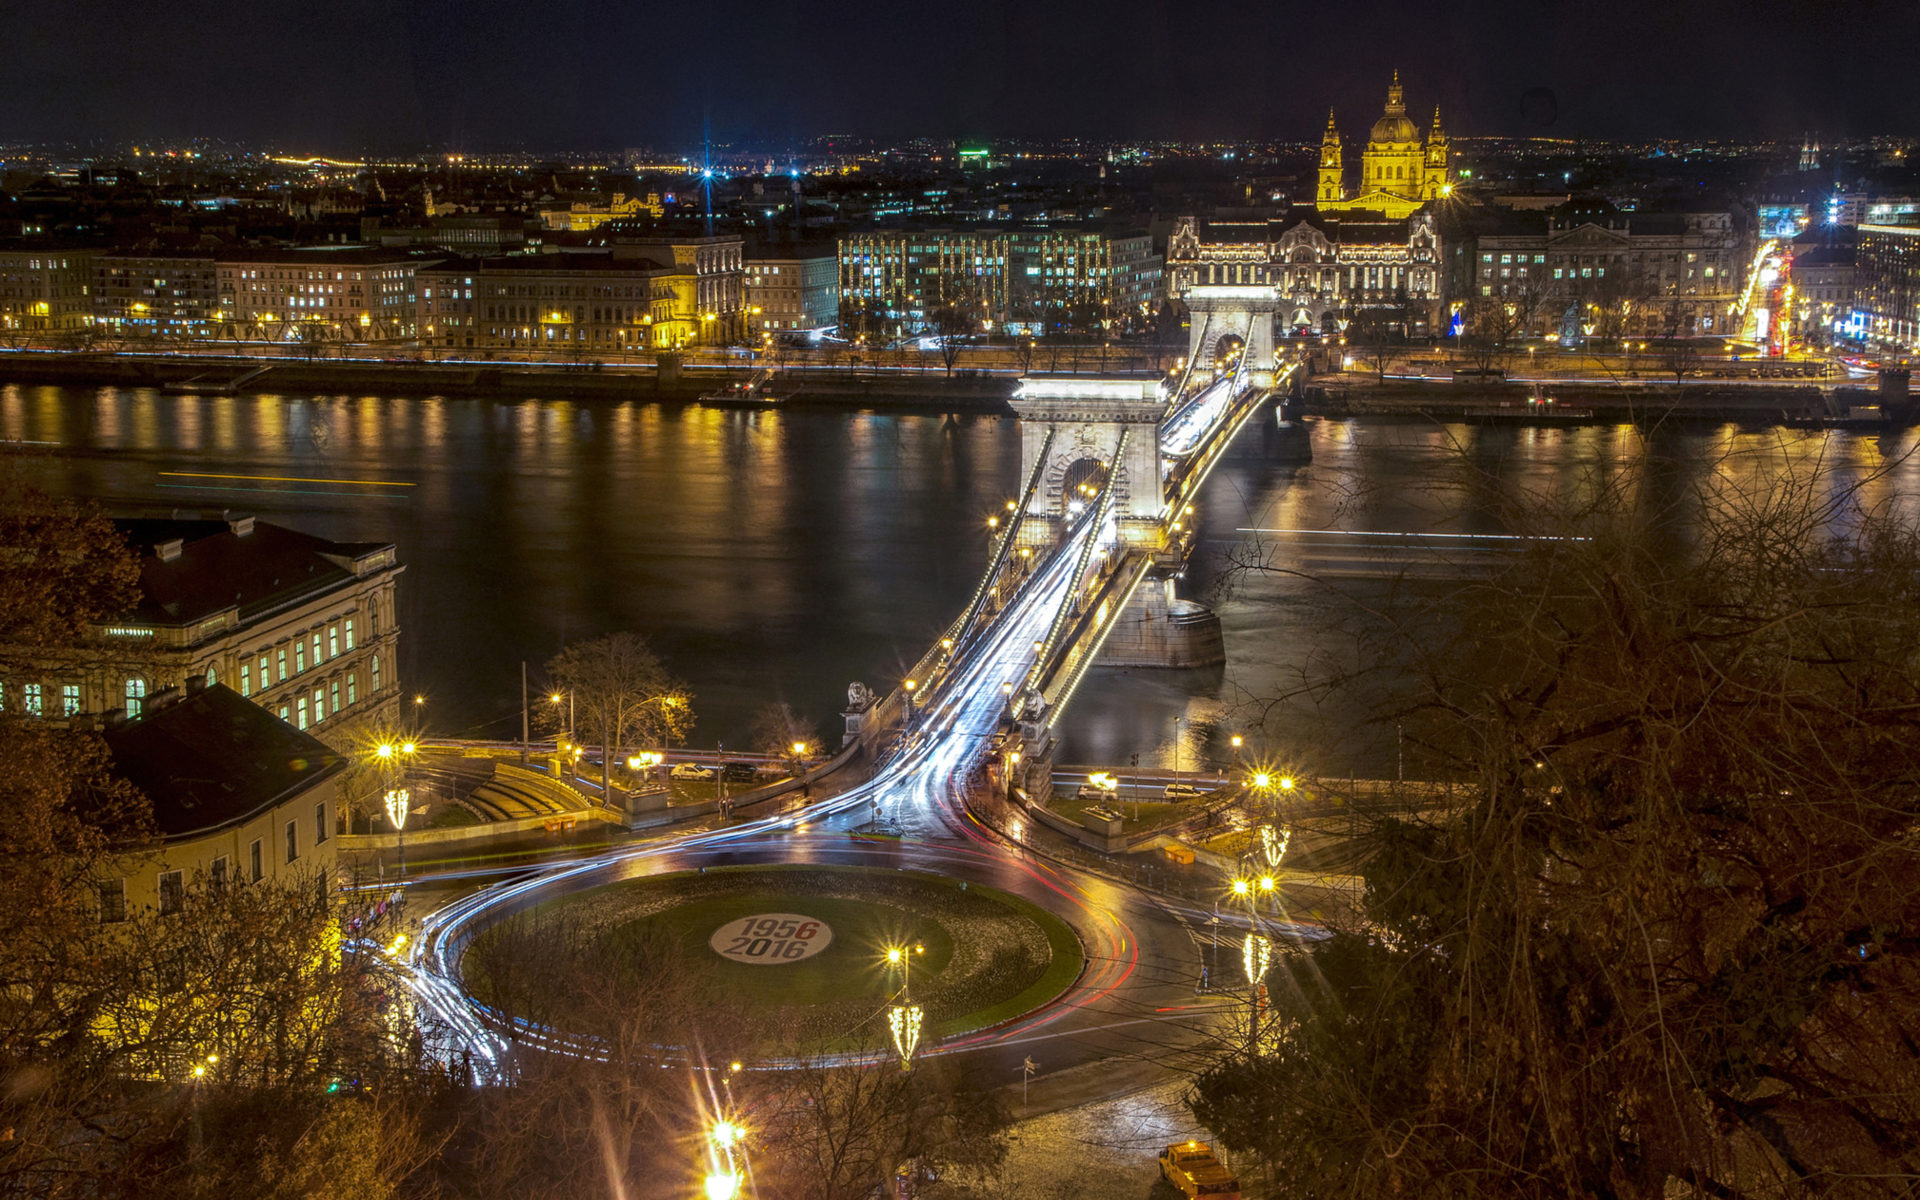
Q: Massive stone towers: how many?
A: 2